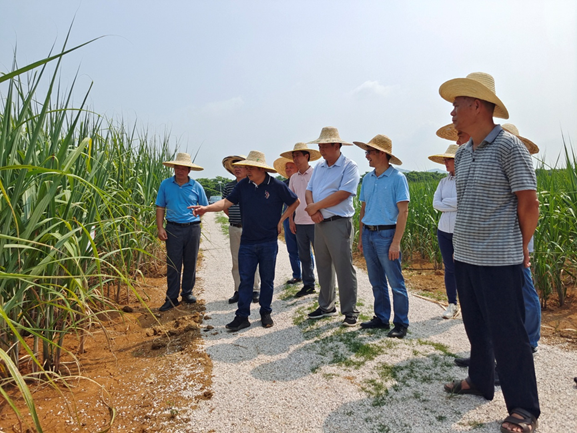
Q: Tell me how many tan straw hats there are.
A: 11